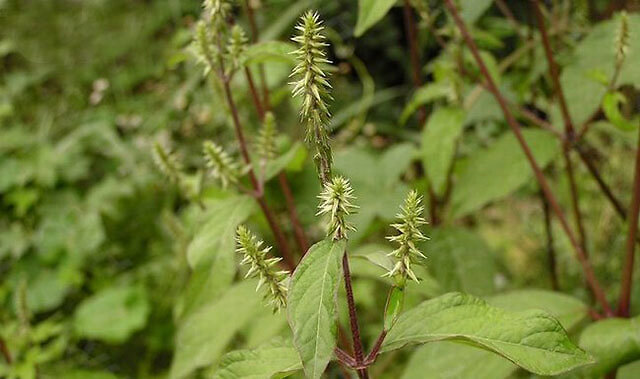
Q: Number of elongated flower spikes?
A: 11